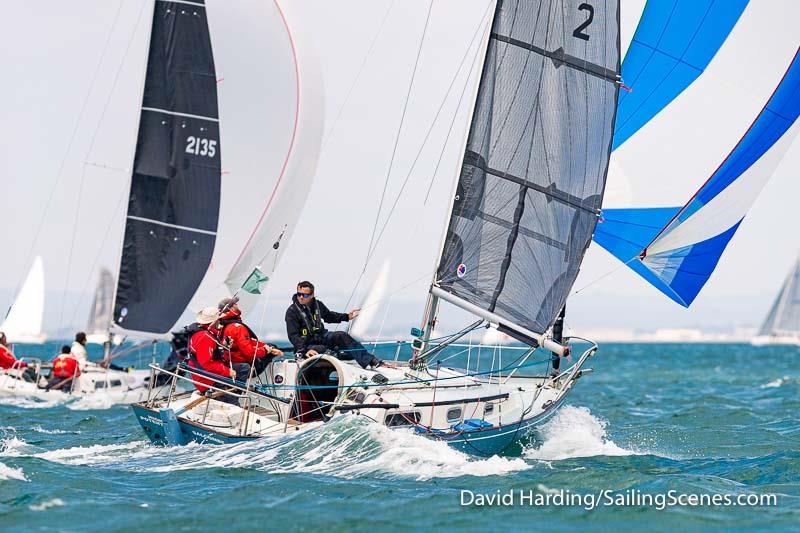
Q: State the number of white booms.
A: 2